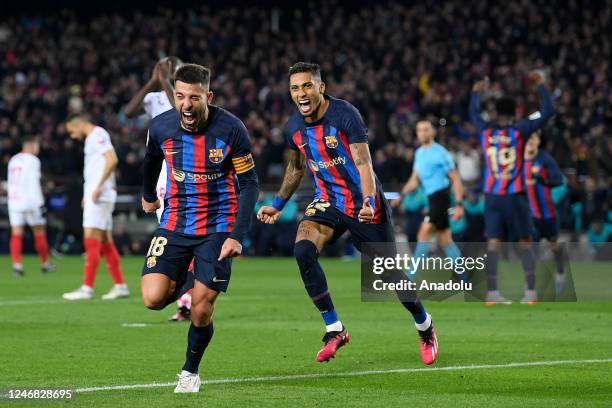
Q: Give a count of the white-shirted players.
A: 3